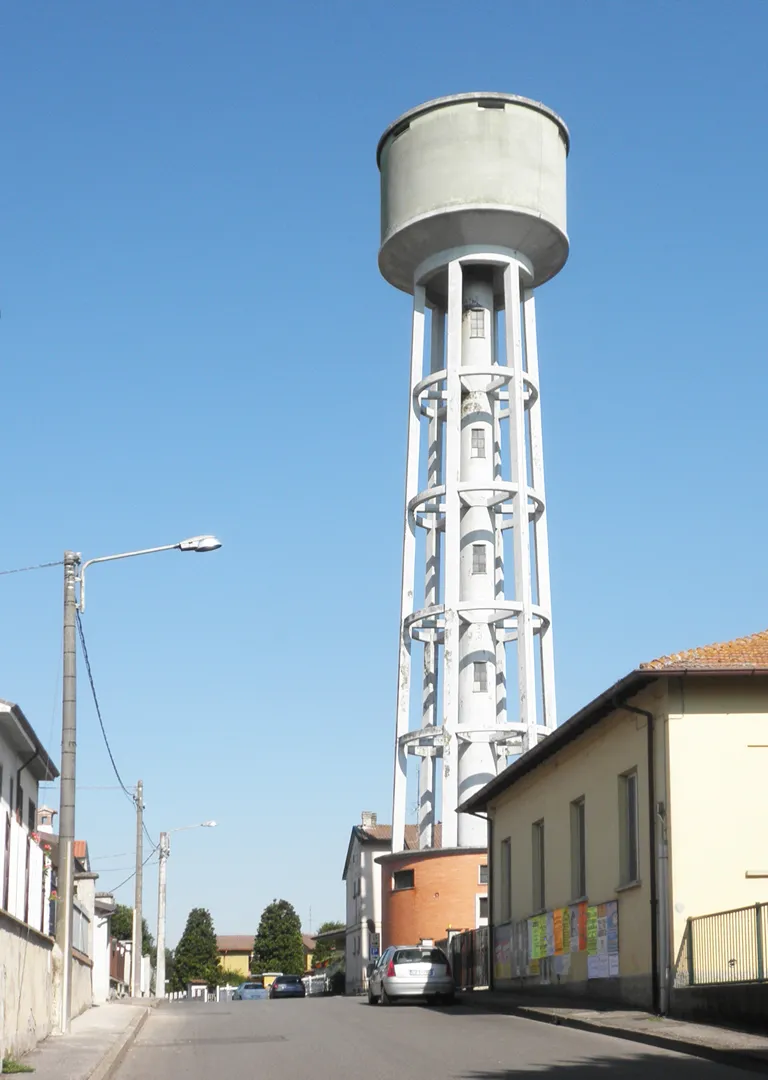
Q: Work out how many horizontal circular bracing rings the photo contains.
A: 4